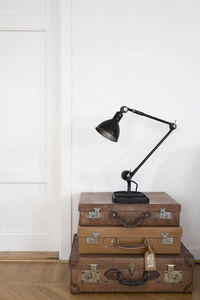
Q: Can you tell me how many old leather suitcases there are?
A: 3